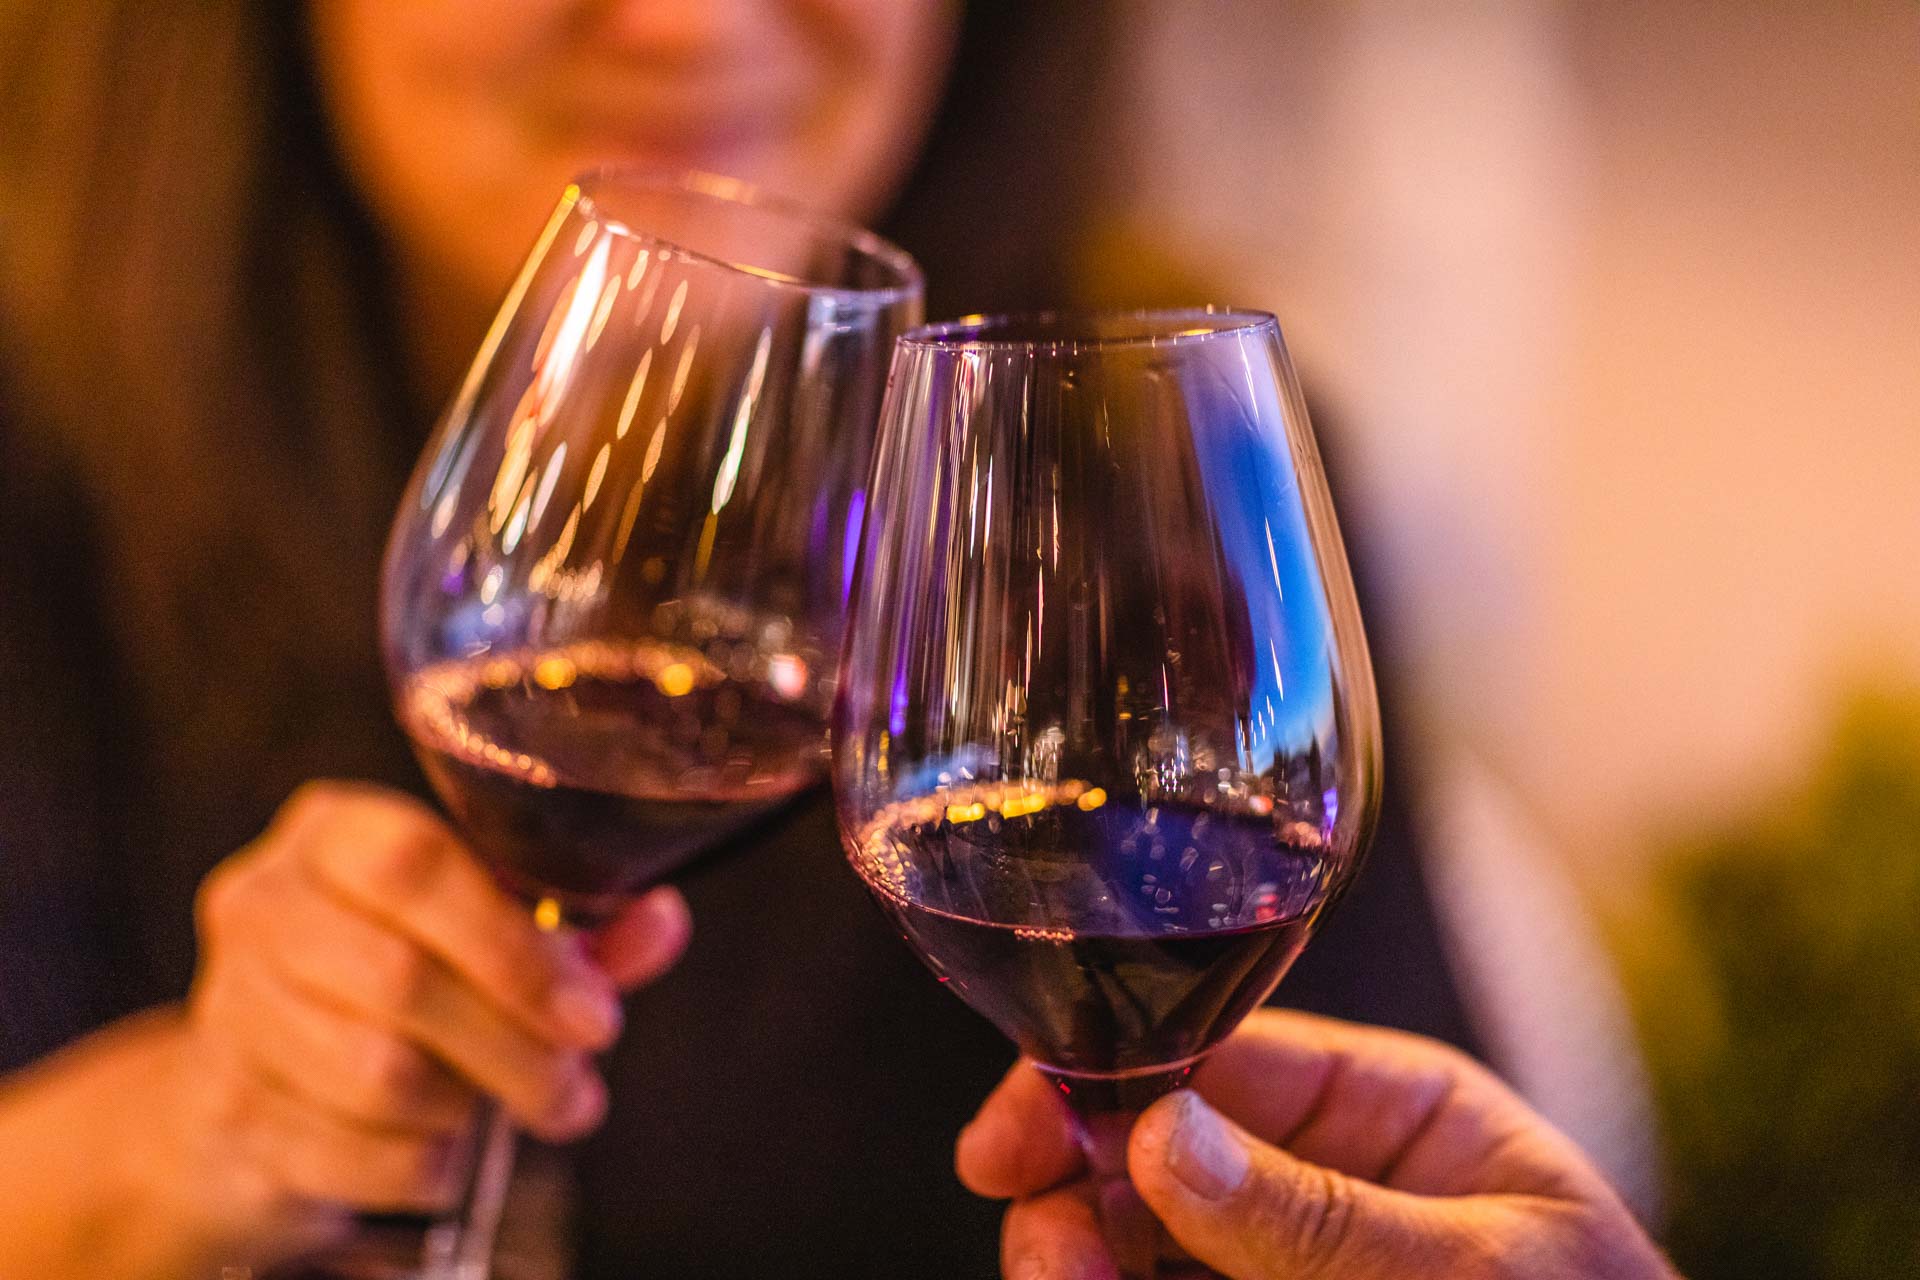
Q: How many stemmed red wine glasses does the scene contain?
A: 2